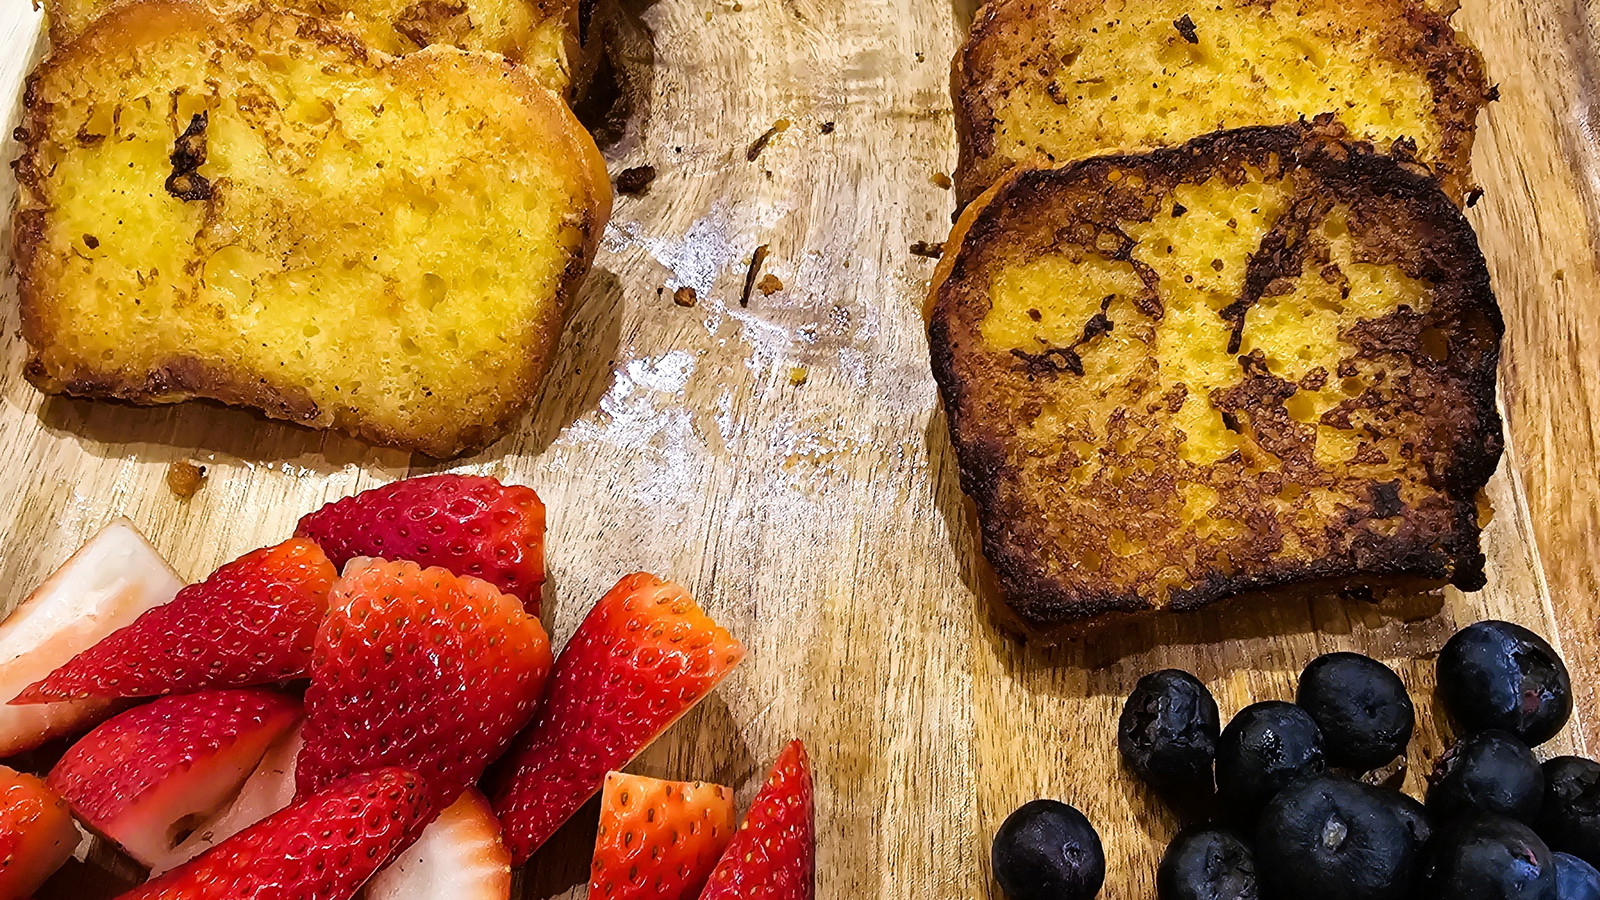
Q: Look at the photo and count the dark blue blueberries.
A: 11